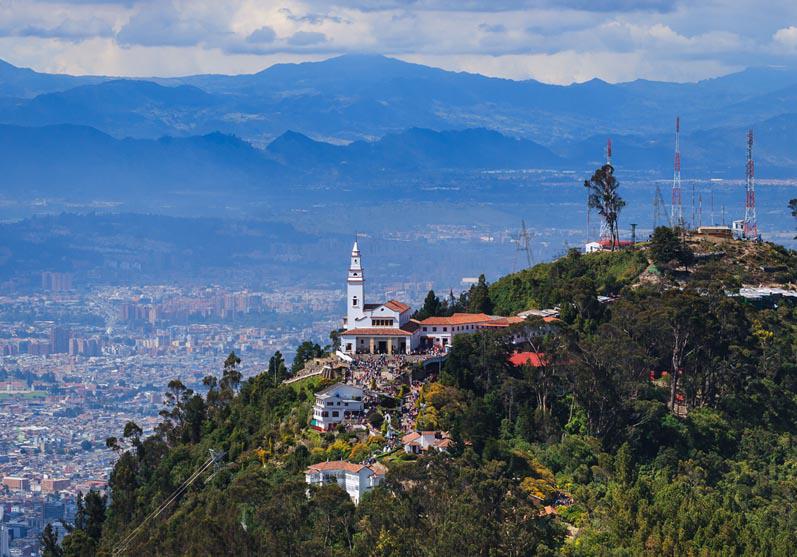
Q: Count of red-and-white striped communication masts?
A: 3